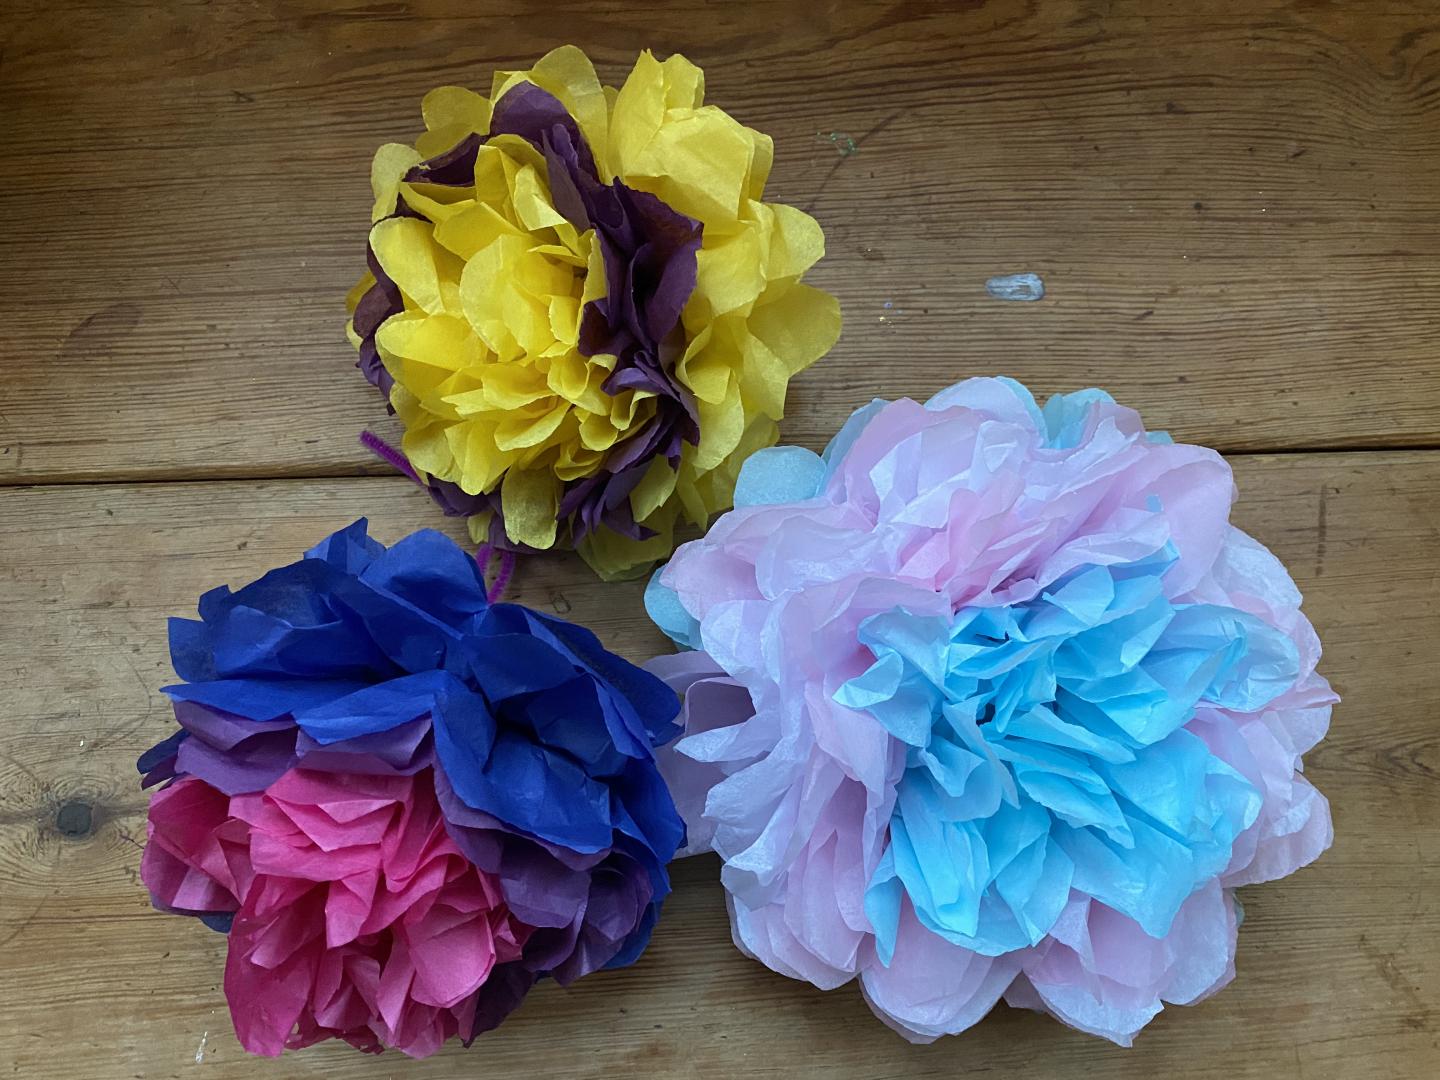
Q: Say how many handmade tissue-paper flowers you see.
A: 3